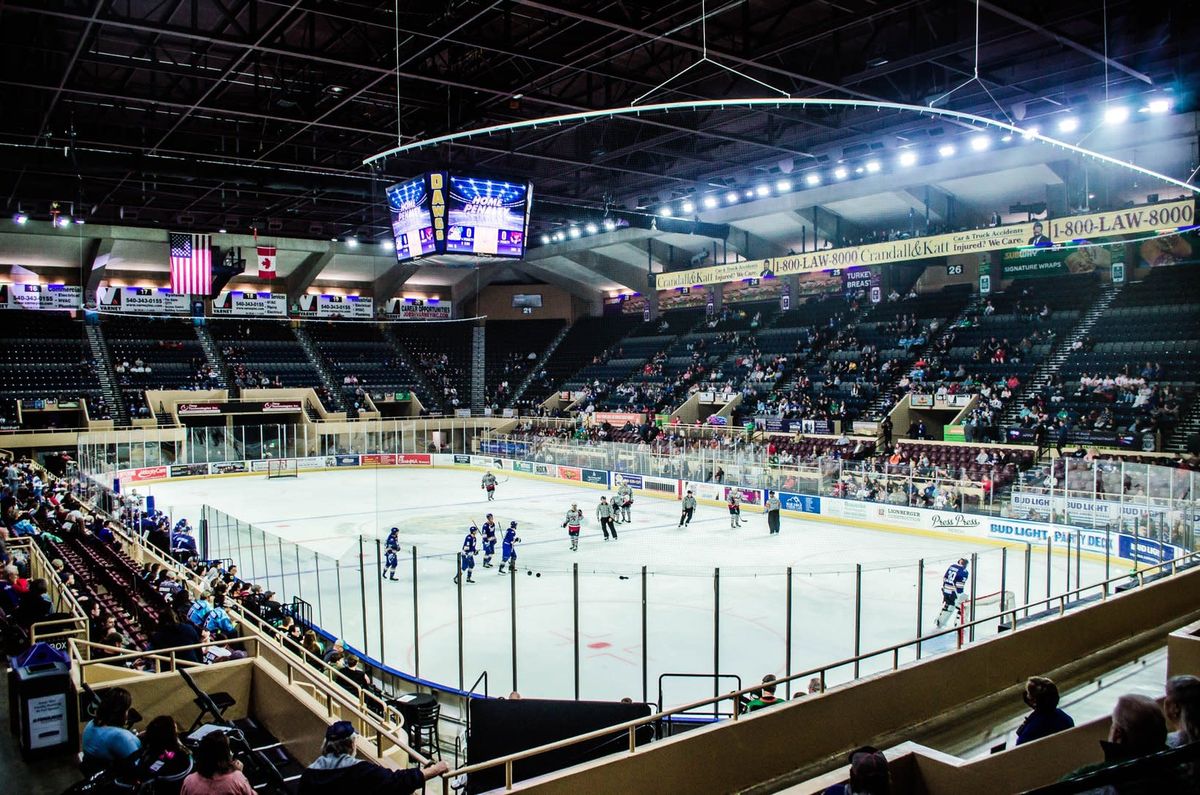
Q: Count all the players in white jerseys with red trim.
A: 5